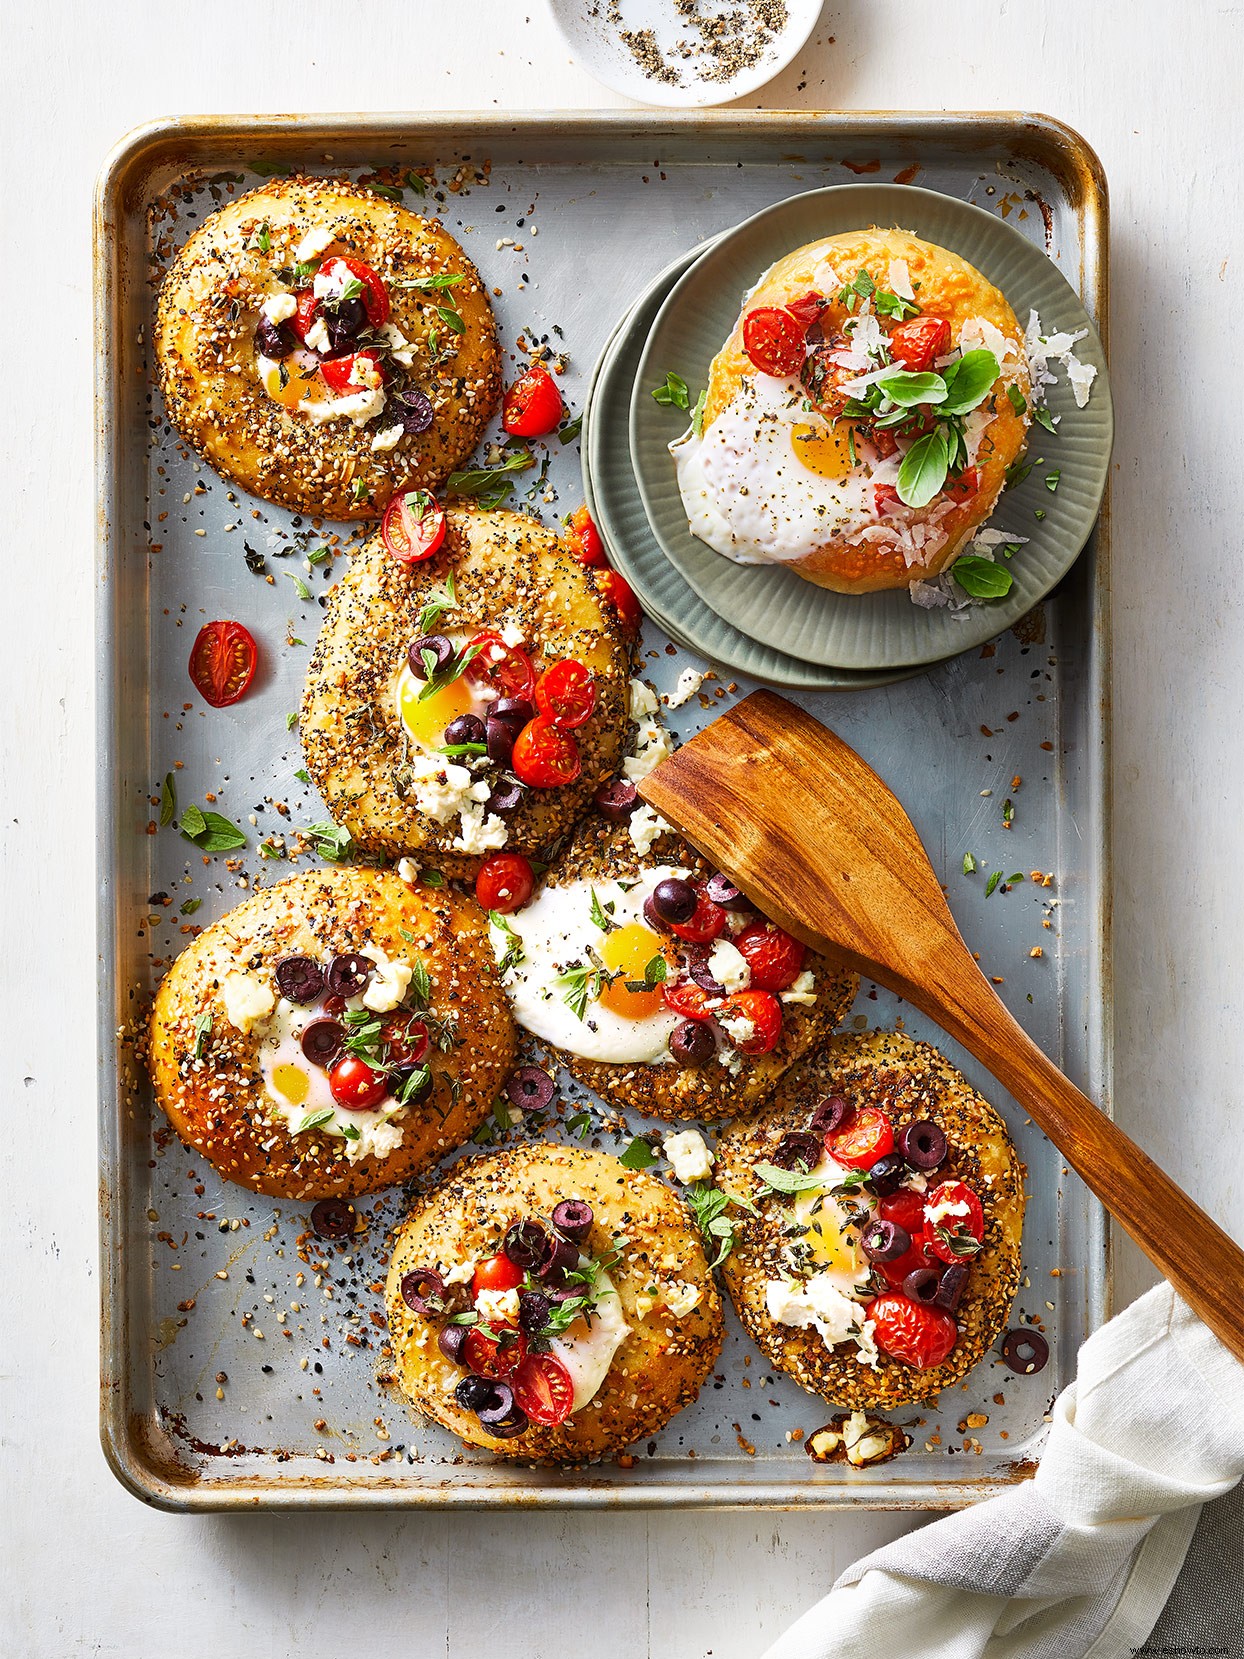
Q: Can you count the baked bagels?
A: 7